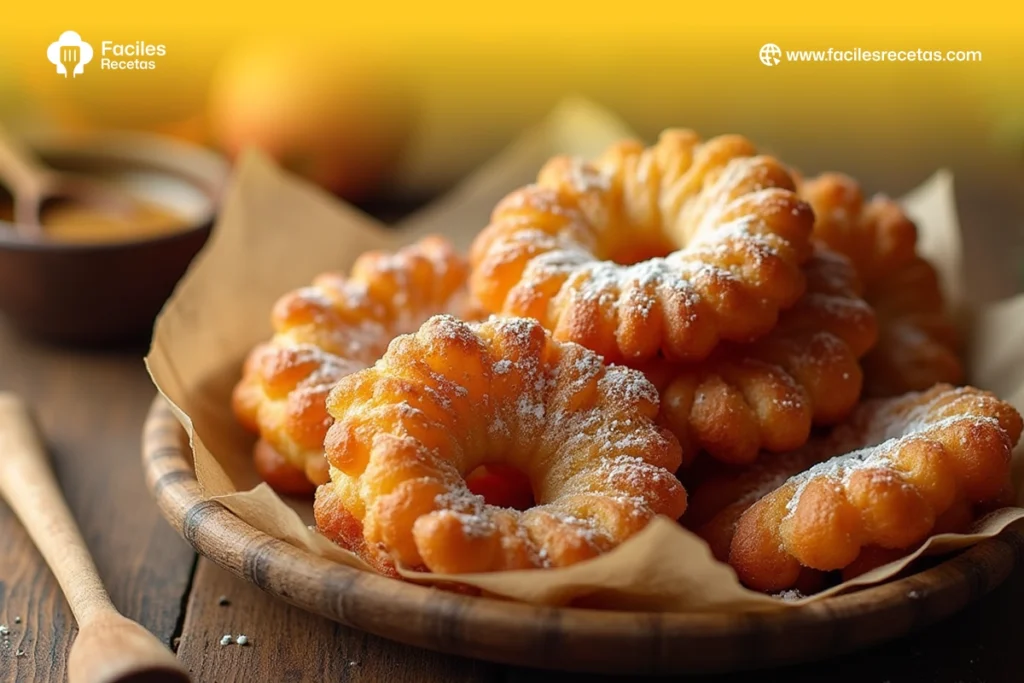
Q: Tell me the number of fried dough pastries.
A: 6